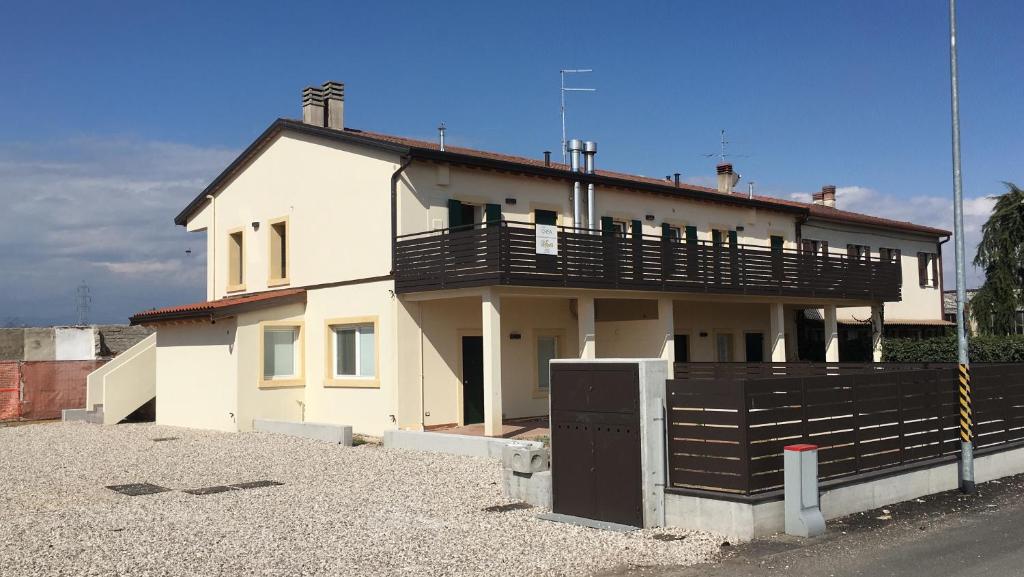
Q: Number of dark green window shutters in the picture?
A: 10